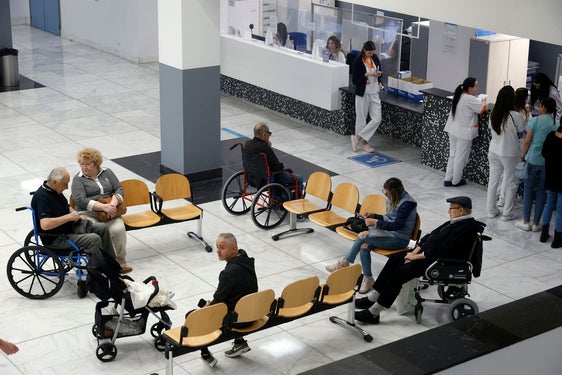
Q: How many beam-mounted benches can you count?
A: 3